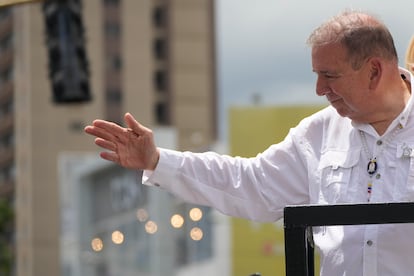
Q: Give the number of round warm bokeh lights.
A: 7